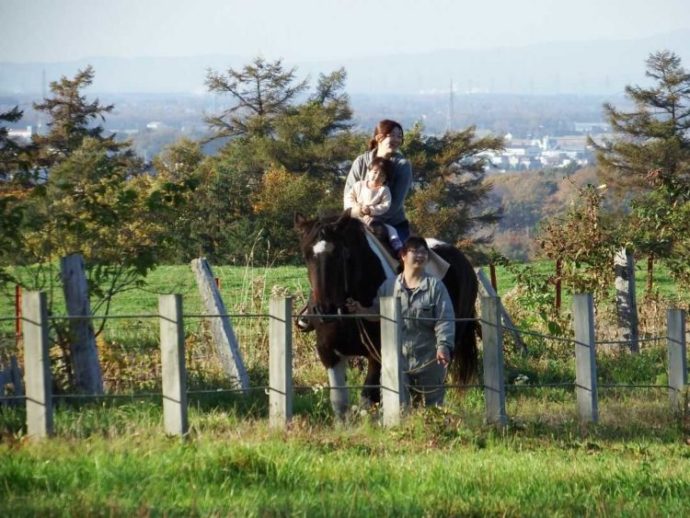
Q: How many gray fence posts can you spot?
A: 11